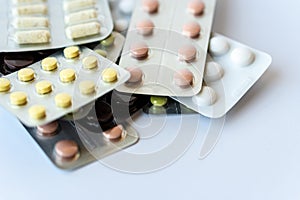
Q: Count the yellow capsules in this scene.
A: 12